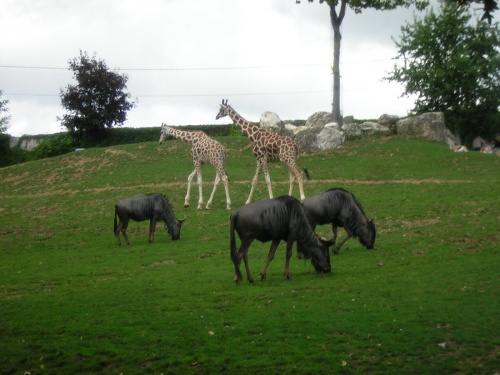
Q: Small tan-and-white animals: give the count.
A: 2